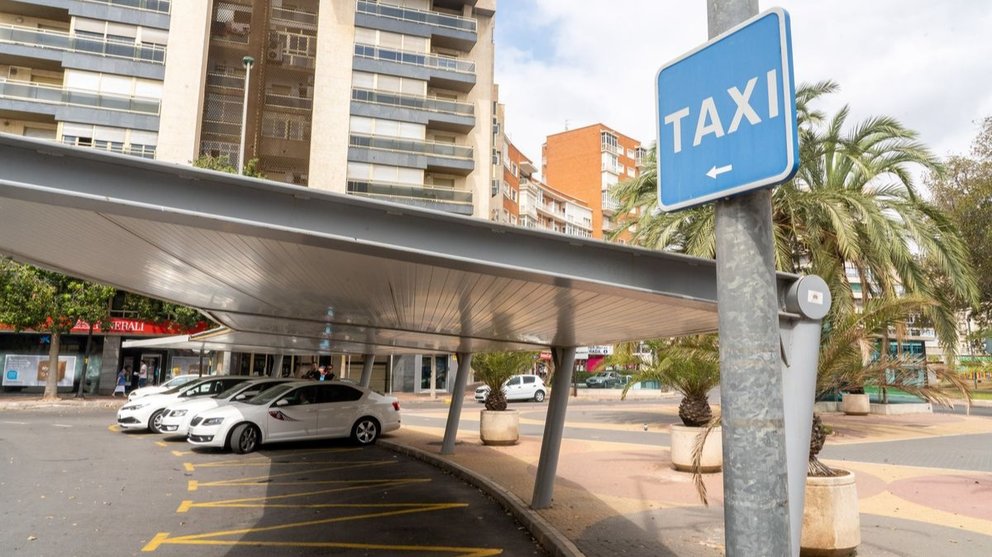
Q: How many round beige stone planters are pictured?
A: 4